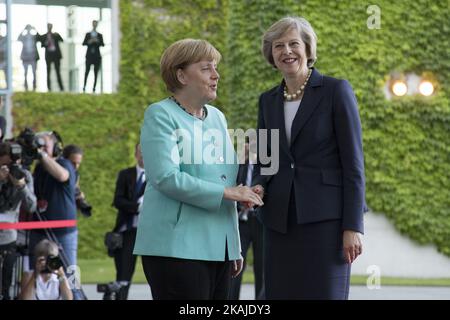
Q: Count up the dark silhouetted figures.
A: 3